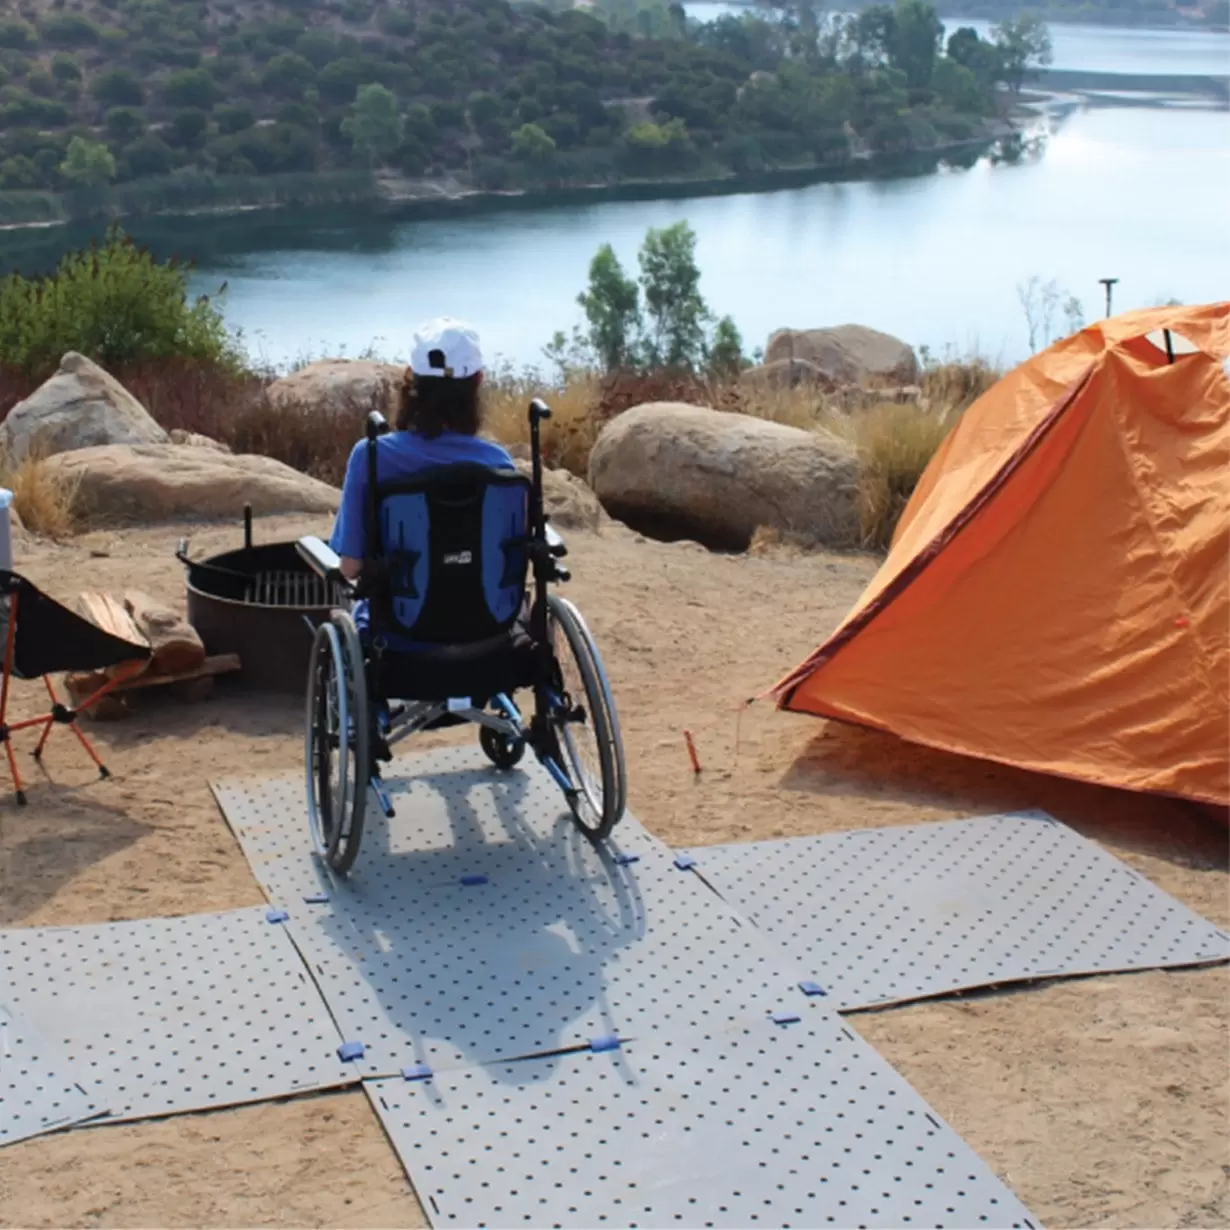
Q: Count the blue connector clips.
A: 10